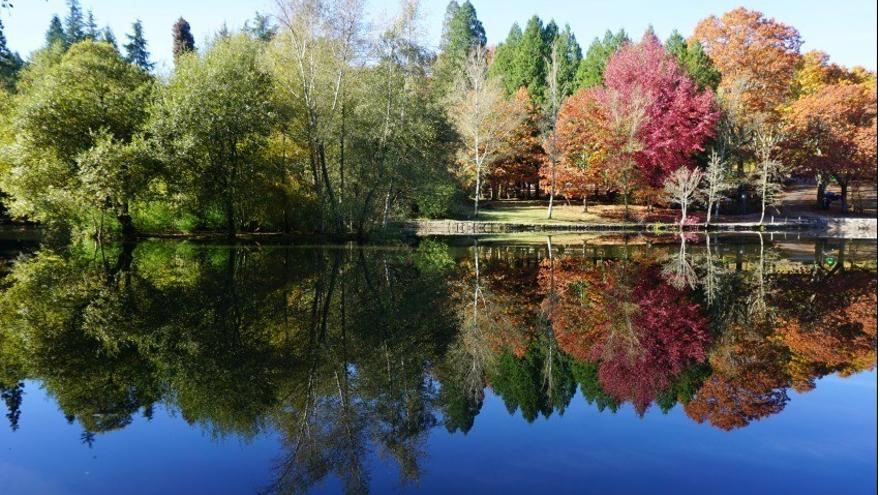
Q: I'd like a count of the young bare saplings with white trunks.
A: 3